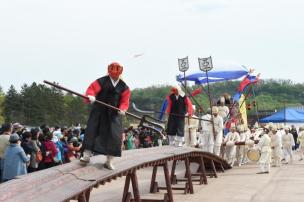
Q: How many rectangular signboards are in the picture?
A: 2